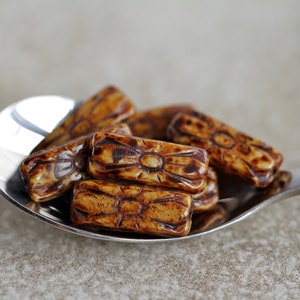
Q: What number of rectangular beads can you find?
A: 7